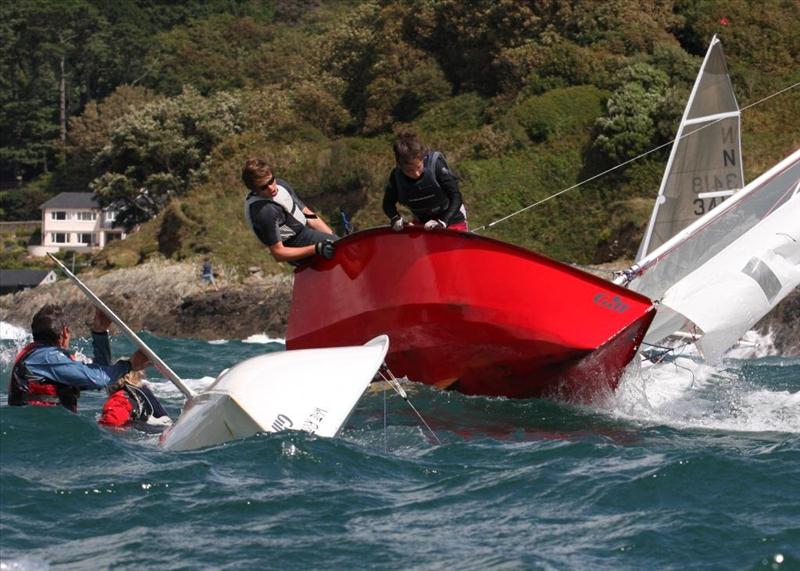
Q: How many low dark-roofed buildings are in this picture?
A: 1